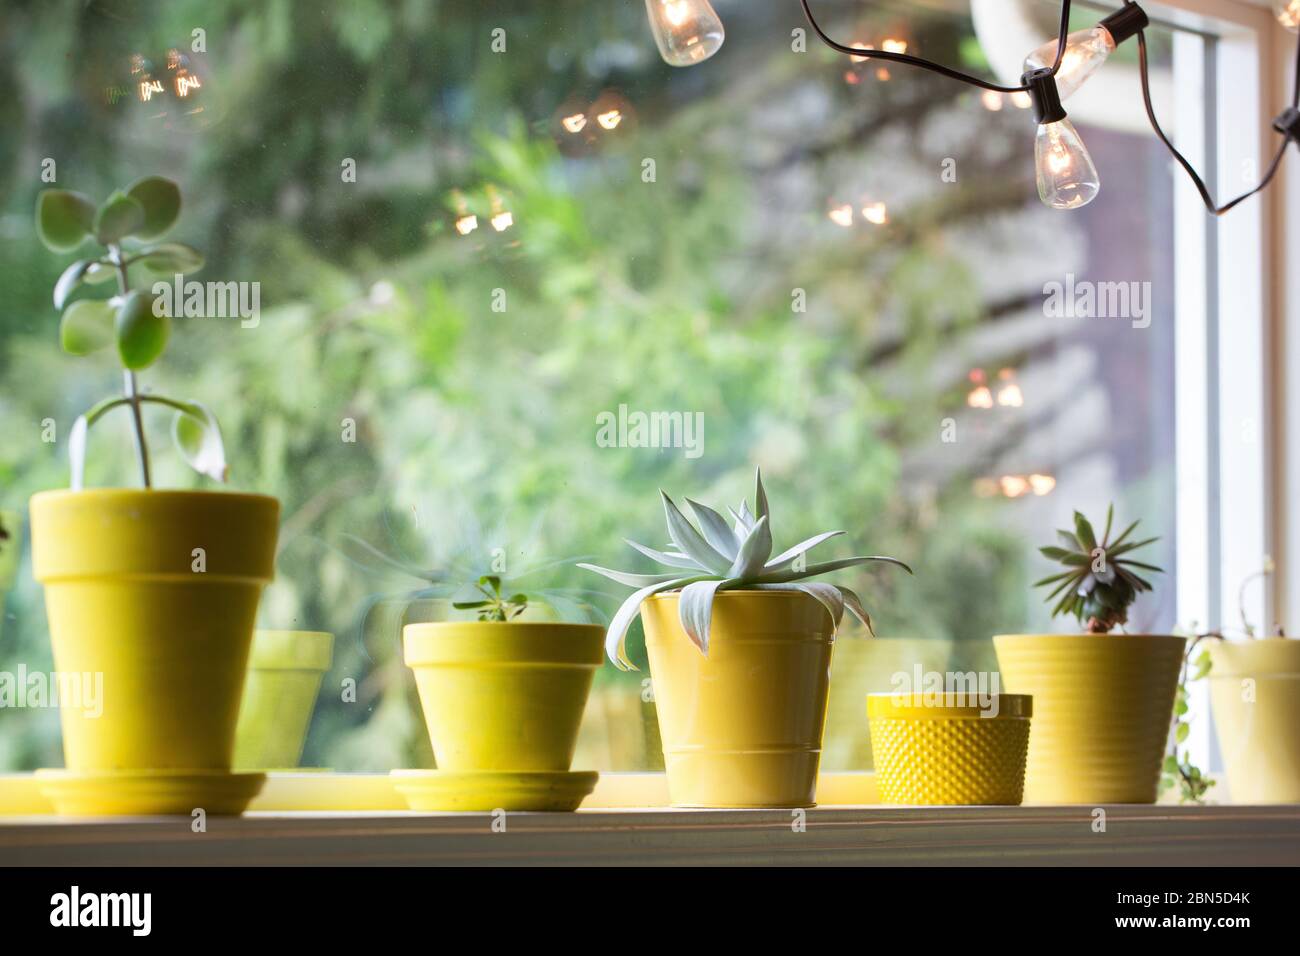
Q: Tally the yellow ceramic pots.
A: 6